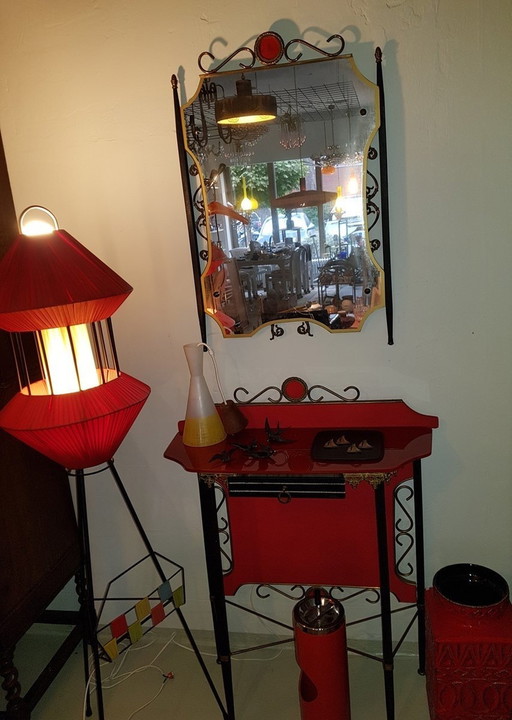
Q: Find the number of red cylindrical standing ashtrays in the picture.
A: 1